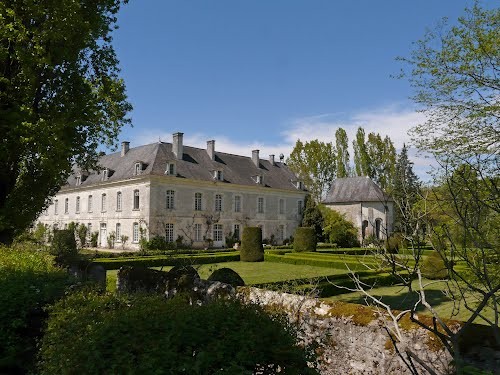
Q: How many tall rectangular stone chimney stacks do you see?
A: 5